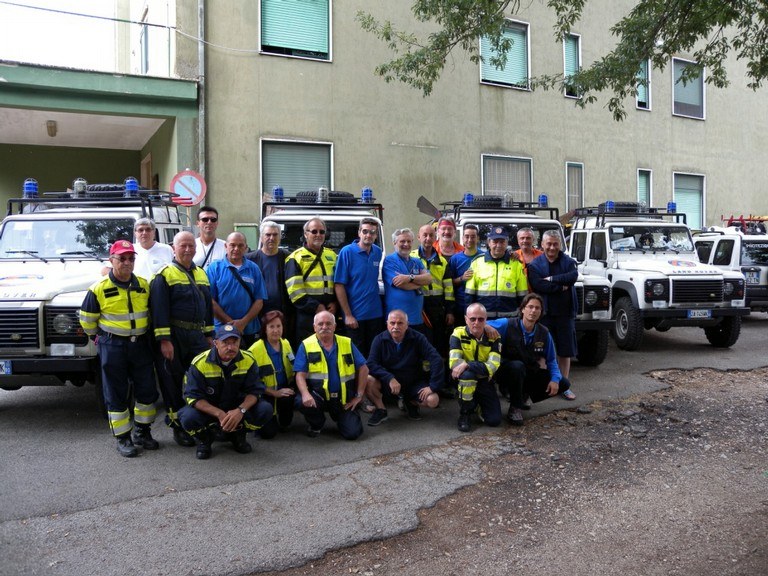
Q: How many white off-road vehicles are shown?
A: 5